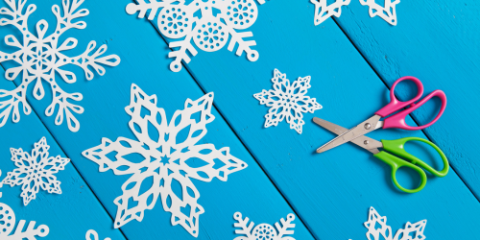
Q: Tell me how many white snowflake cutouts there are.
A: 10